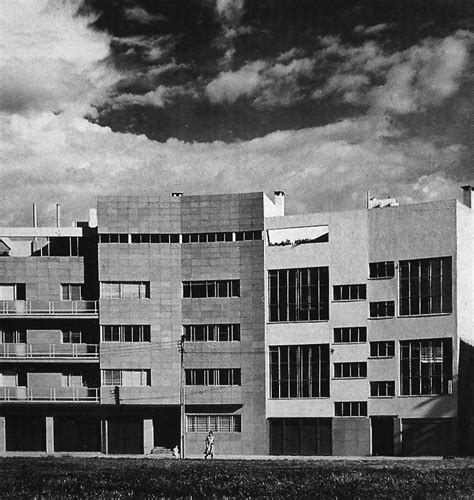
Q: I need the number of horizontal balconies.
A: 3